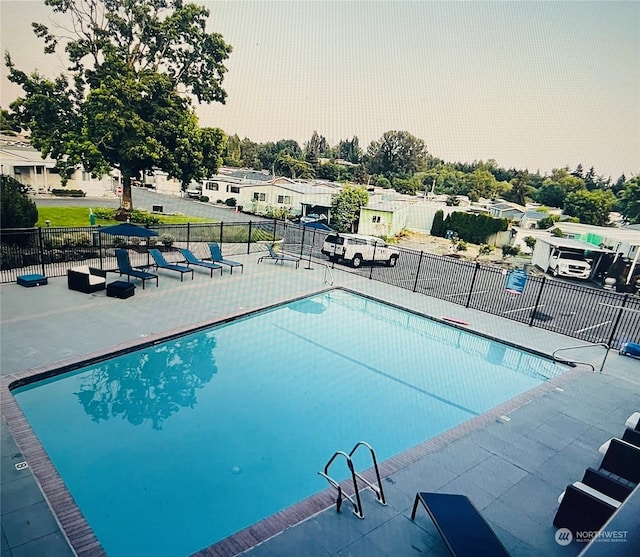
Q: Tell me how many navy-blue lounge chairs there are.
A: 5